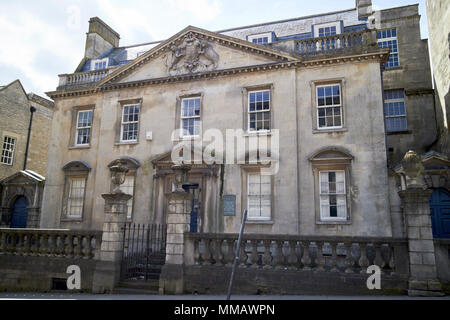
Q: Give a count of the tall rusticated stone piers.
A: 3